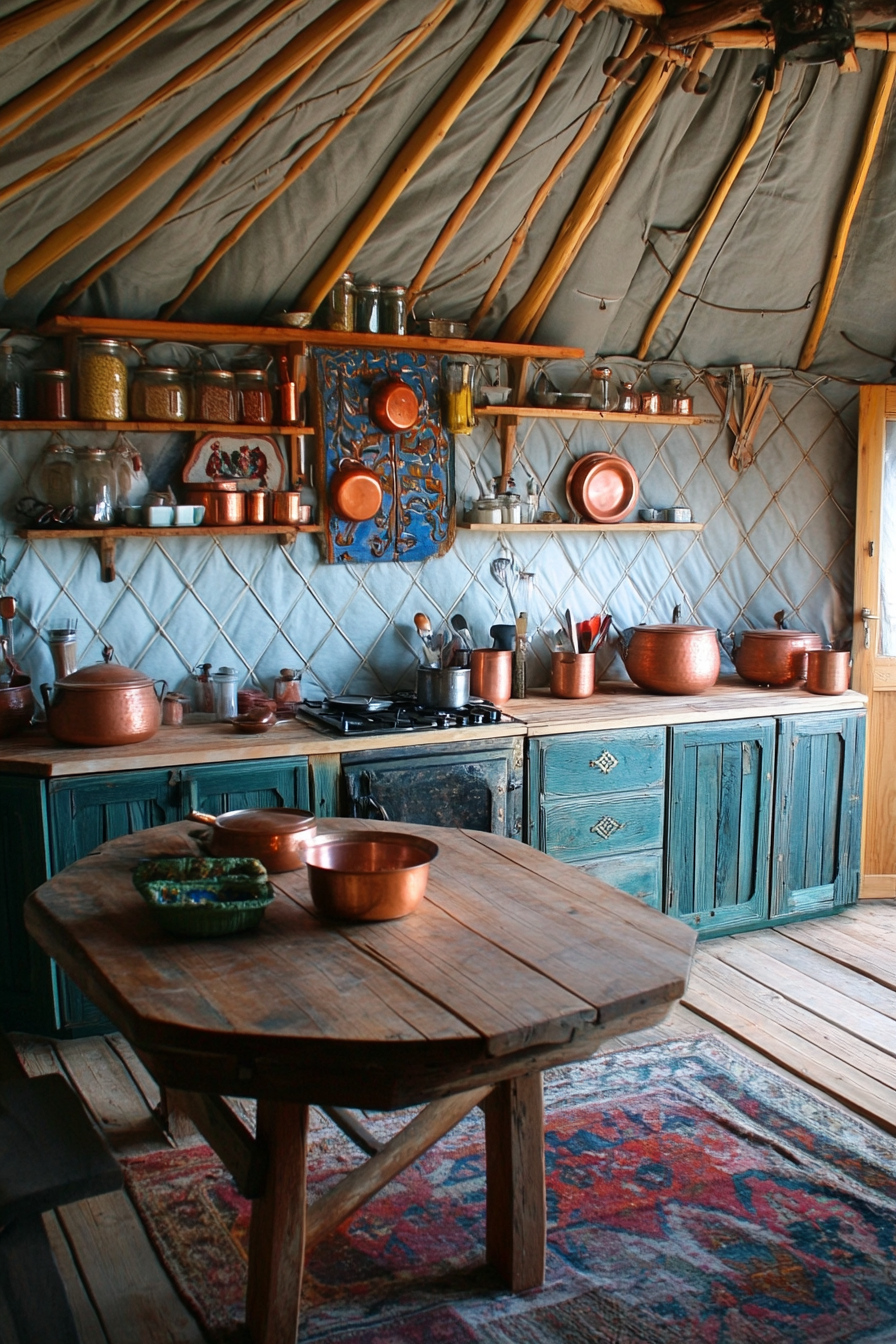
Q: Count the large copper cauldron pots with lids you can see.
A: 3